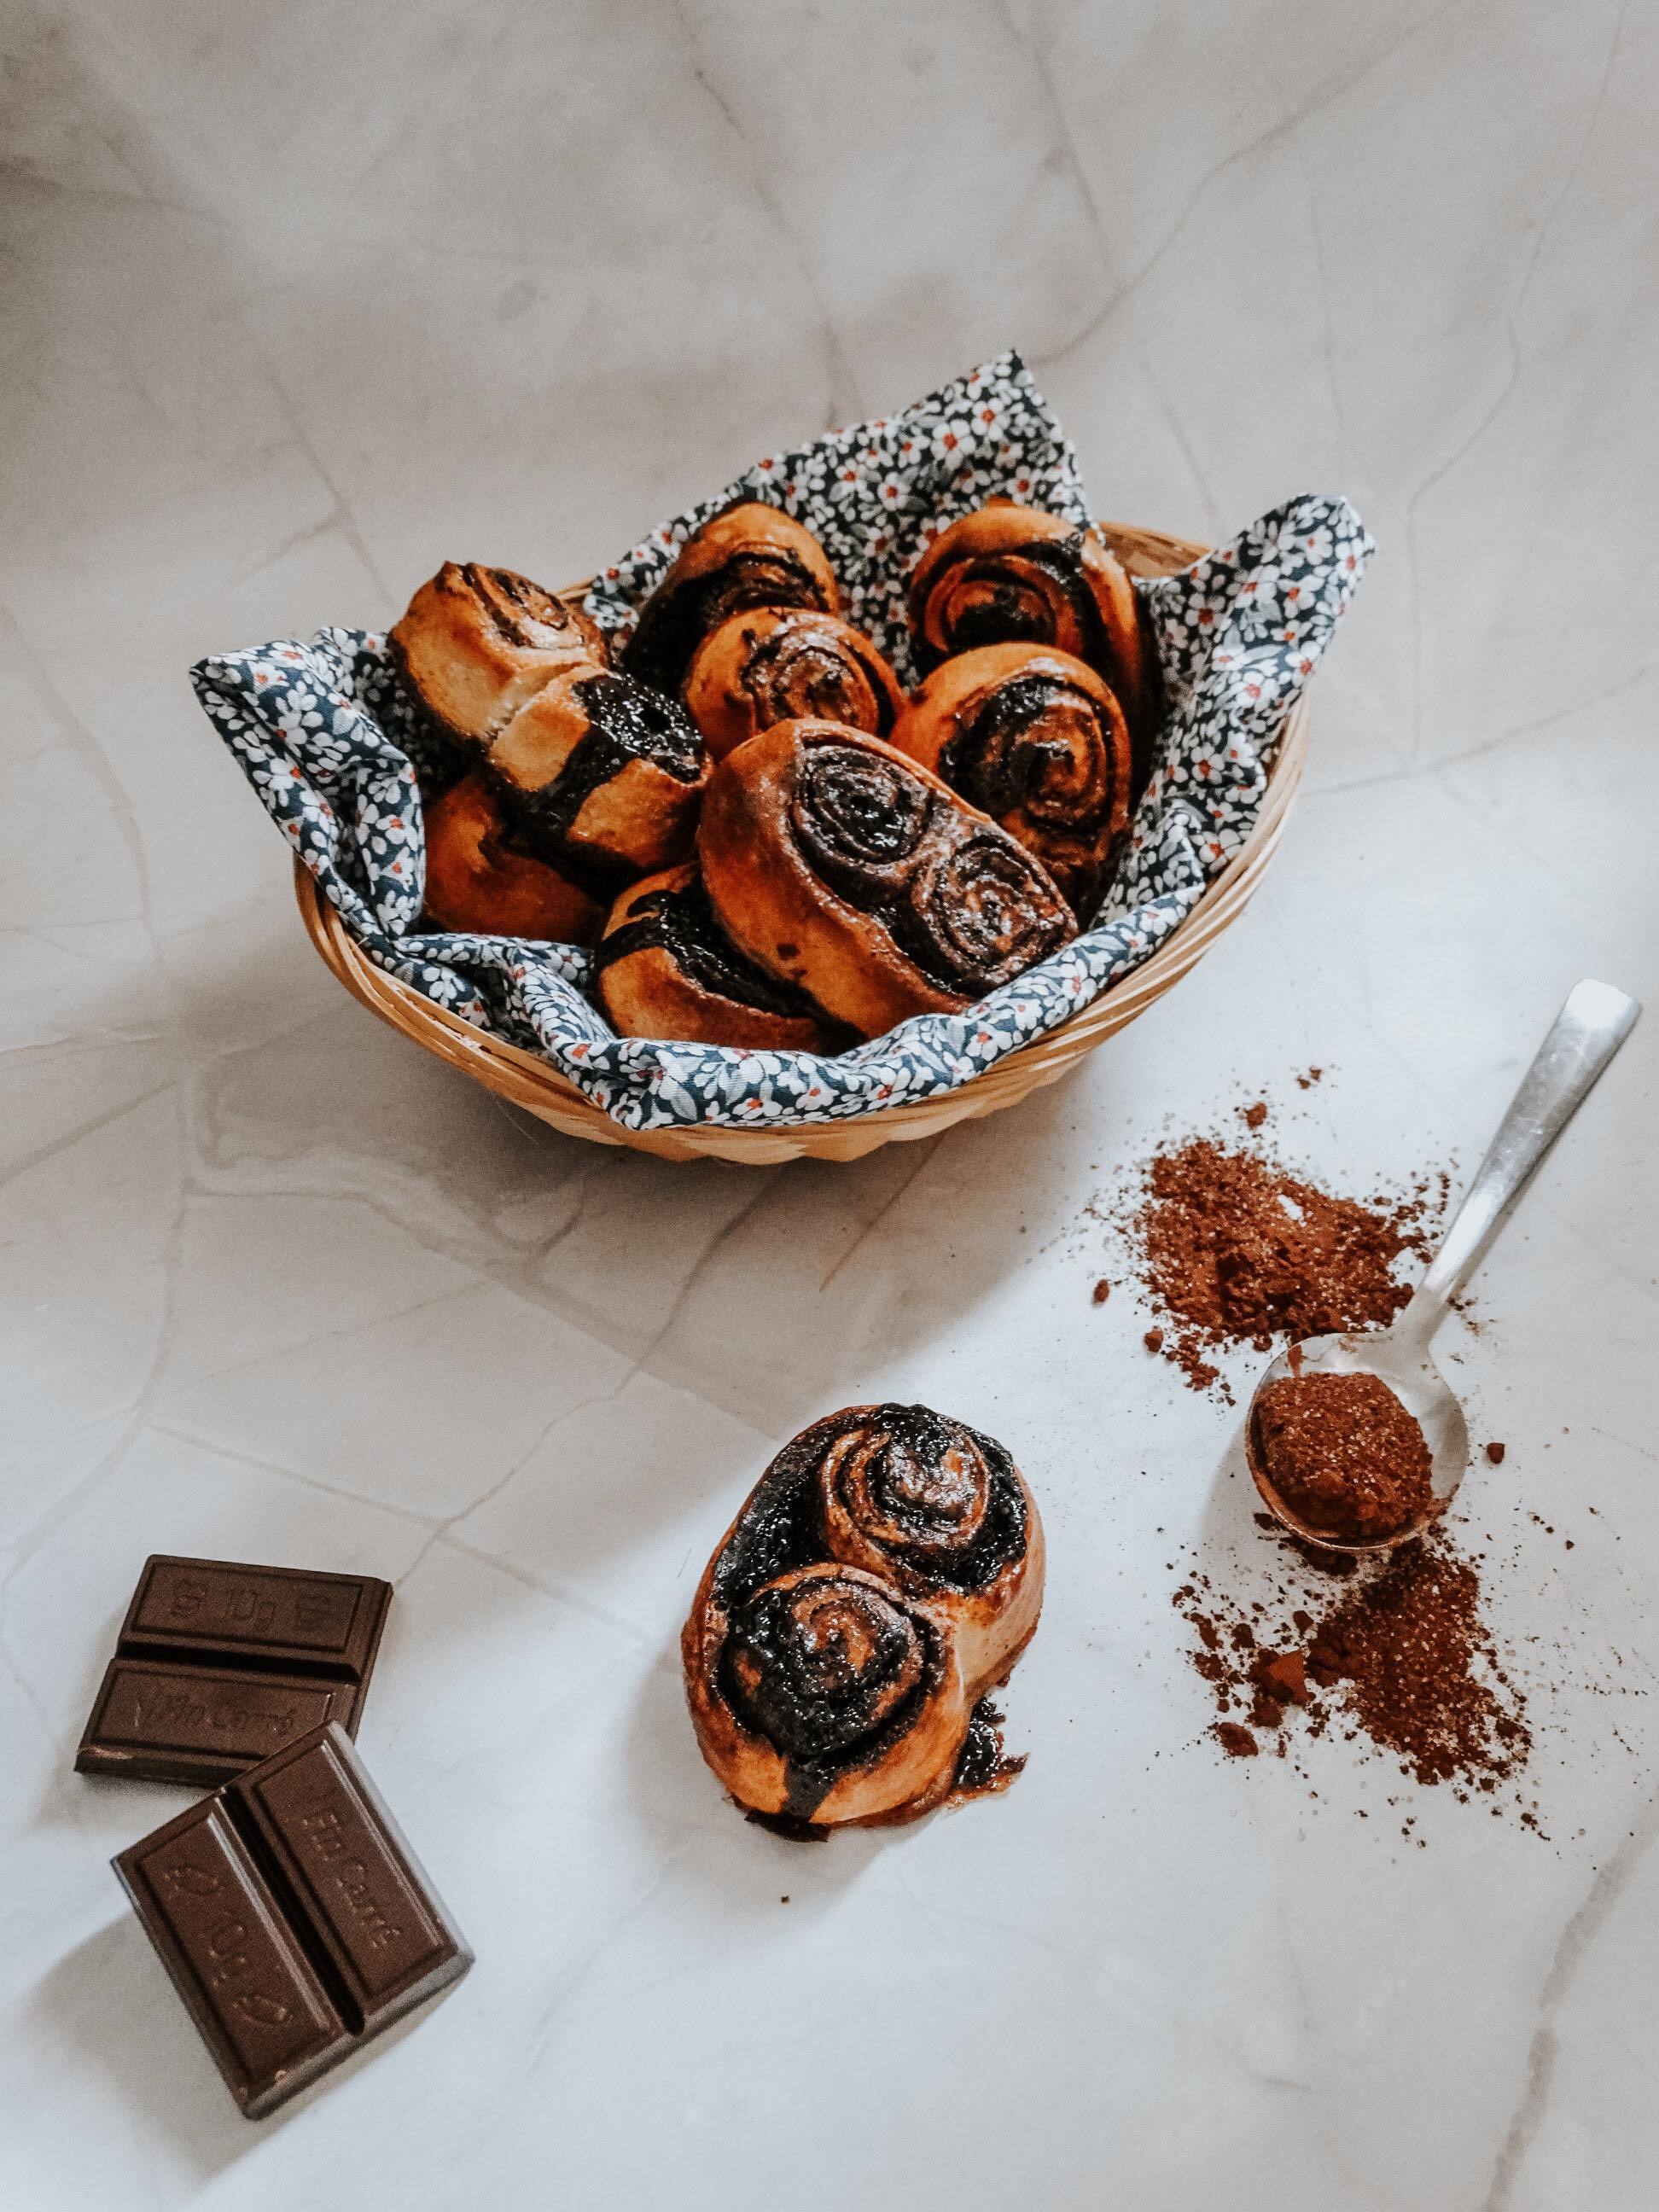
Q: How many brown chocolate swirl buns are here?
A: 9